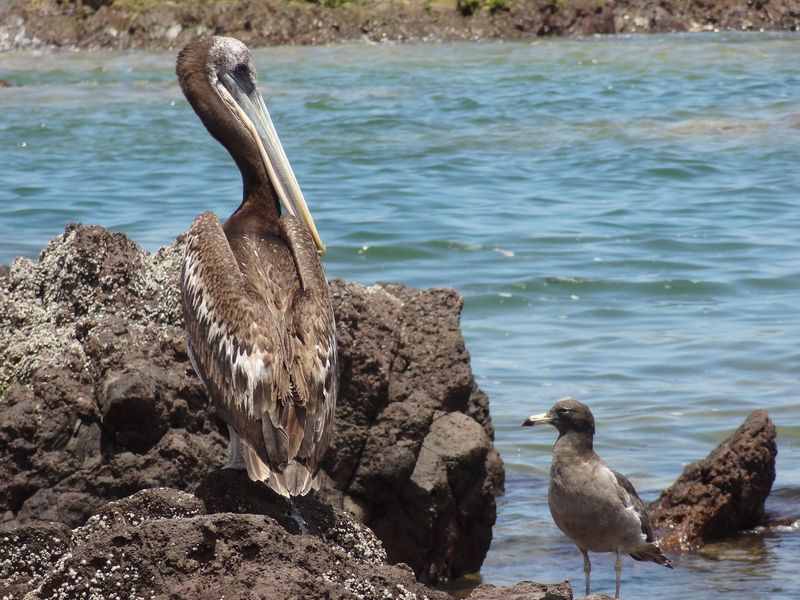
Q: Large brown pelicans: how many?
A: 1